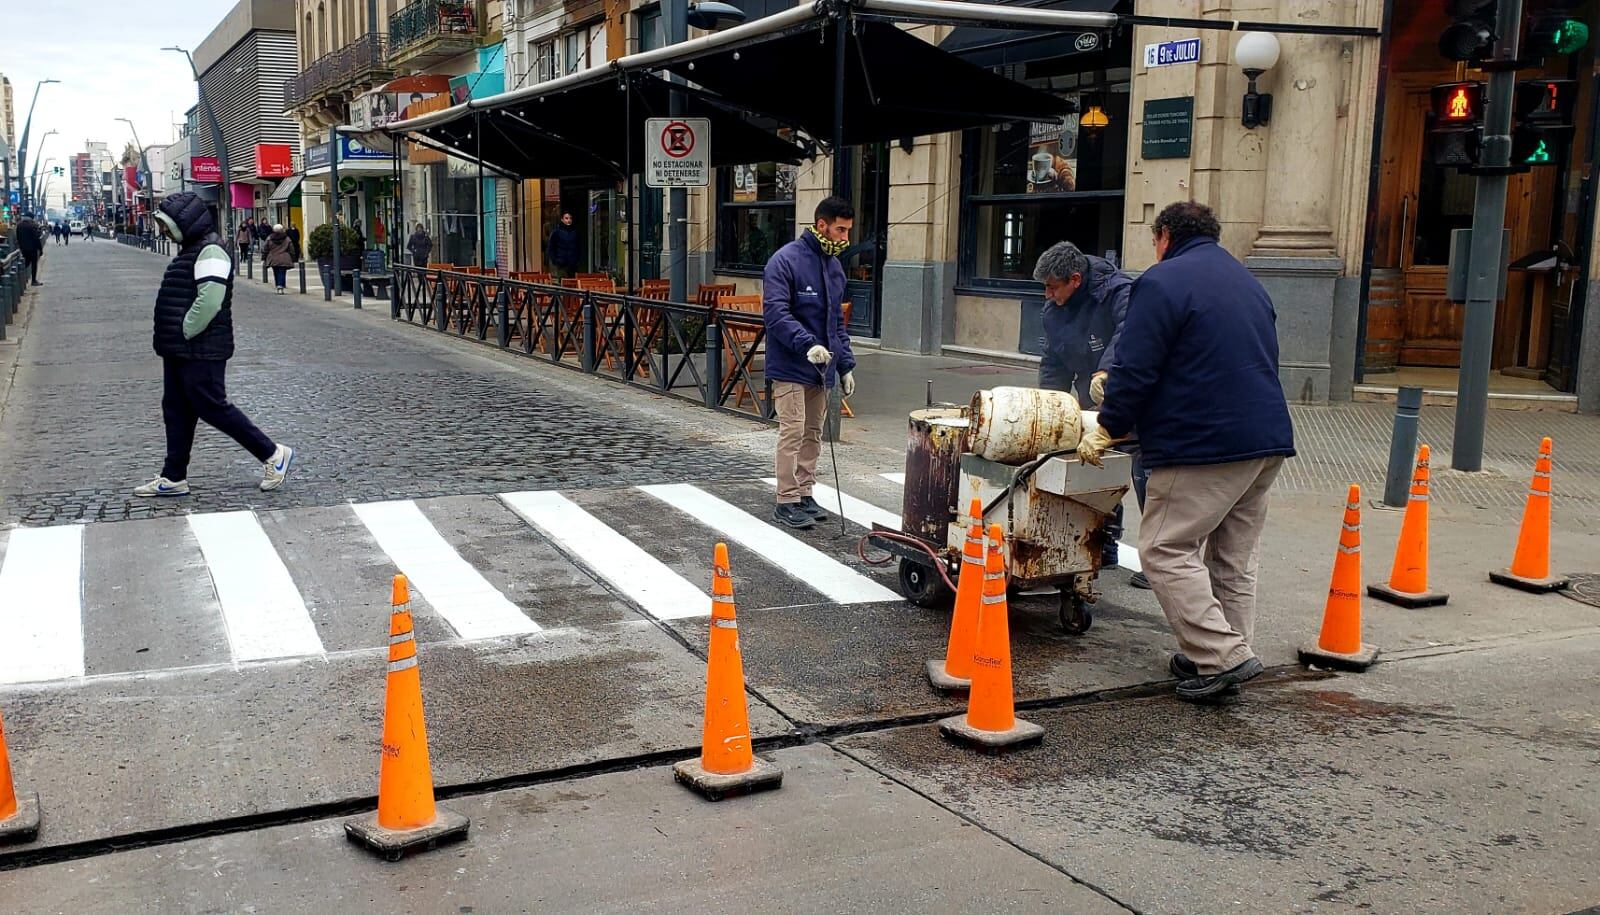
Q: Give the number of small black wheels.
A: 2